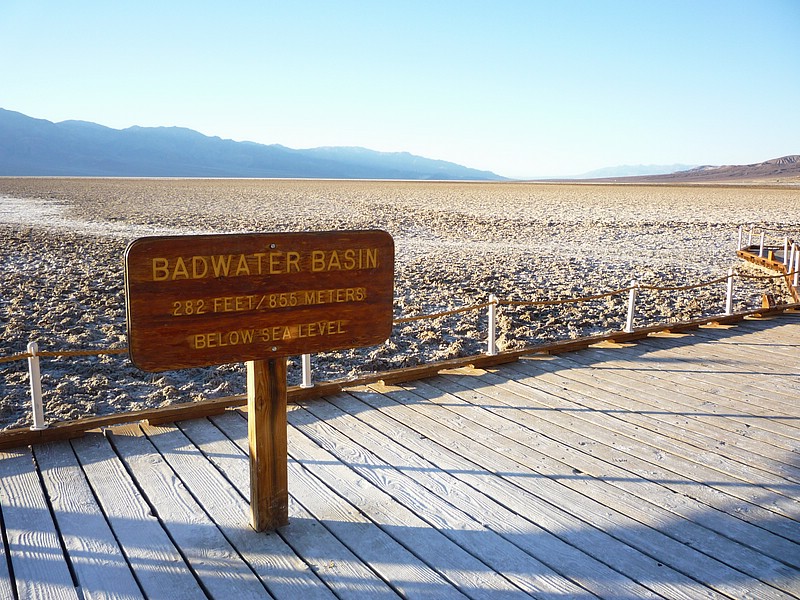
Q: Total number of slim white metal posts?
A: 11